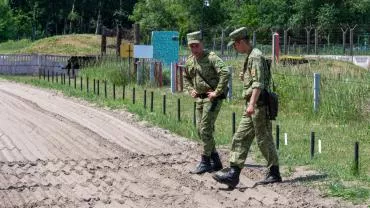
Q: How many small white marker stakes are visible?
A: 2